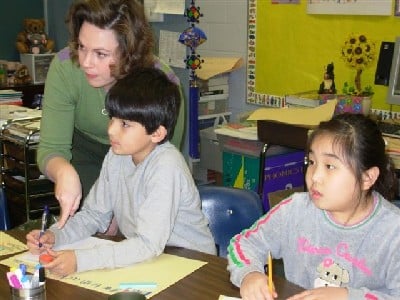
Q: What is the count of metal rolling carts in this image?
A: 1